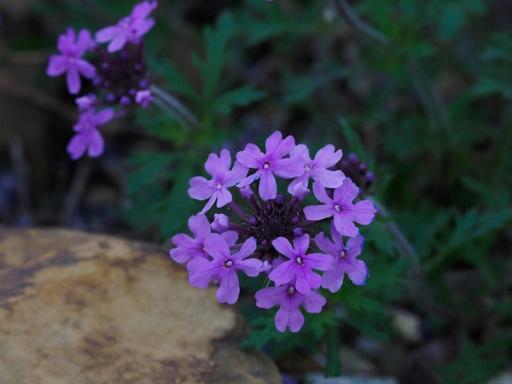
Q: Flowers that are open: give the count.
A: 12